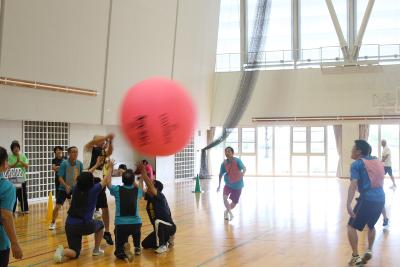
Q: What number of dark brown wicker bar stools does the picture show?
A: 0